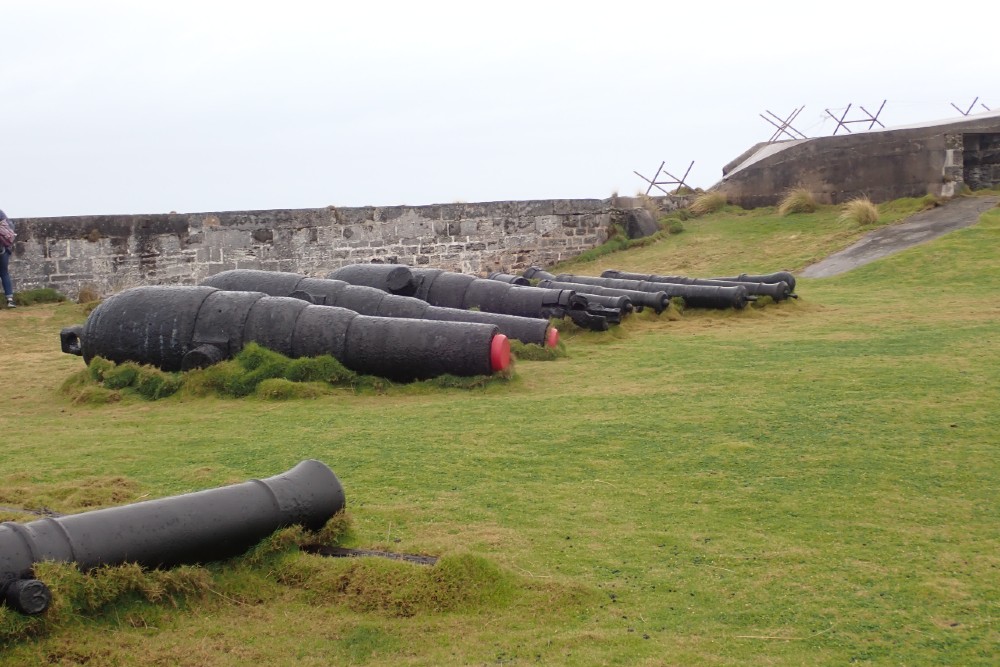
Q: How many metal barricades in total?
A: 4